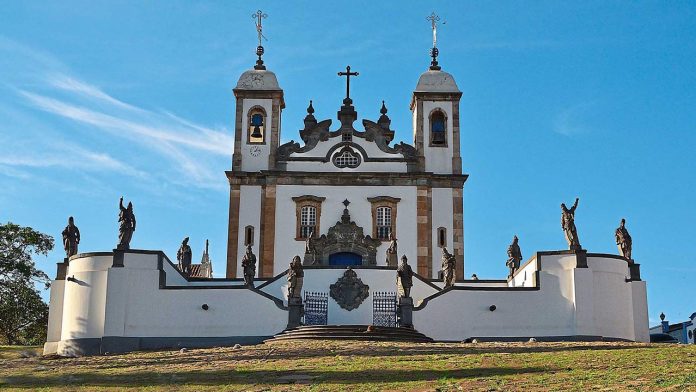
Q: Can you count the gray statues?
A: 12